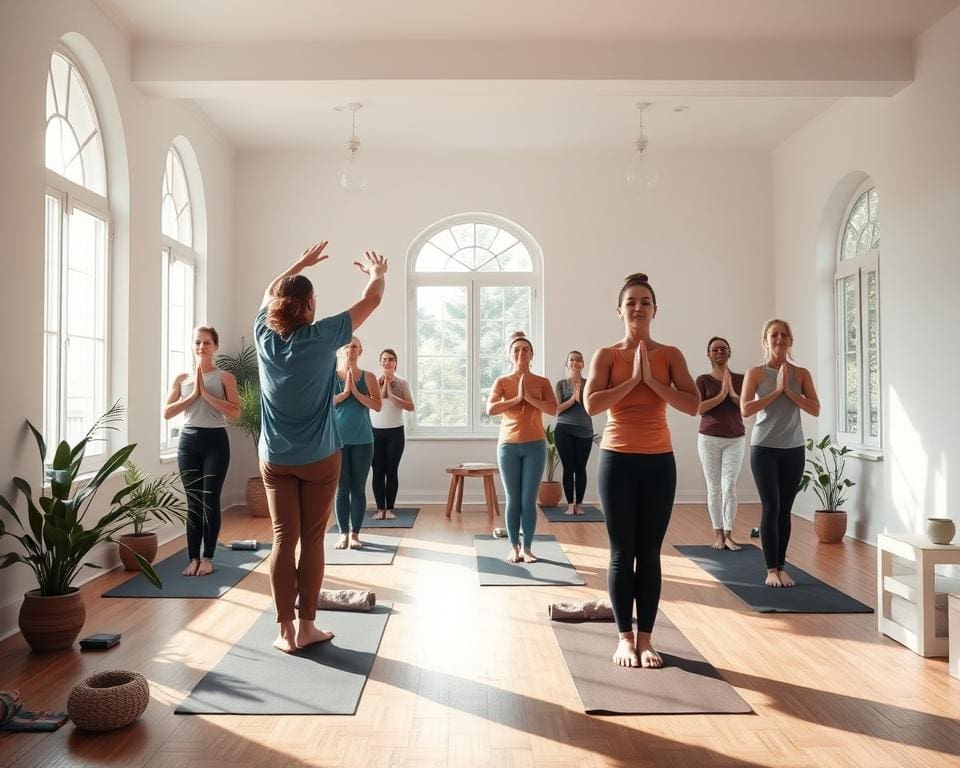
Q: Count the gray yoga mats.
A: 7